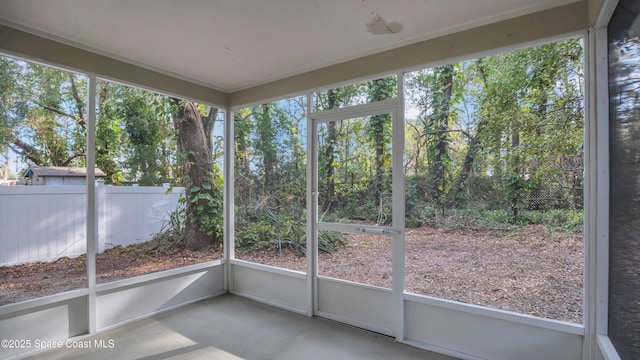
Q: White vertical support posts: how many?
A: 5